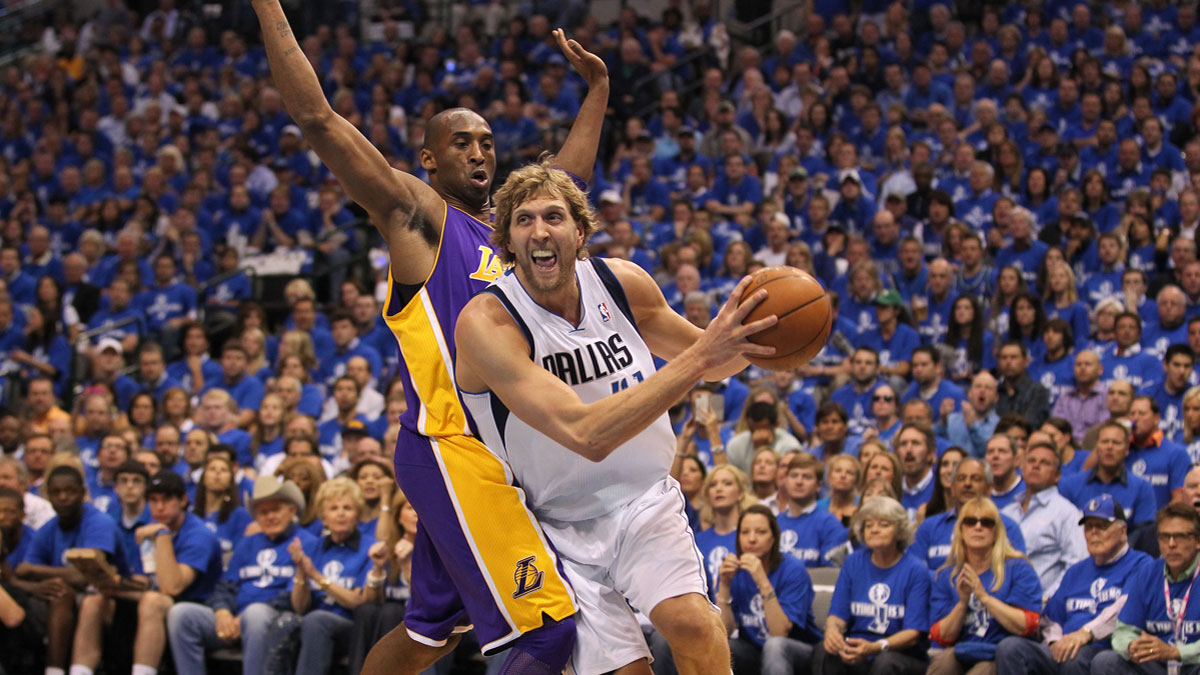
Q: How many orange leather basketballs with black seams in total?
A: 1